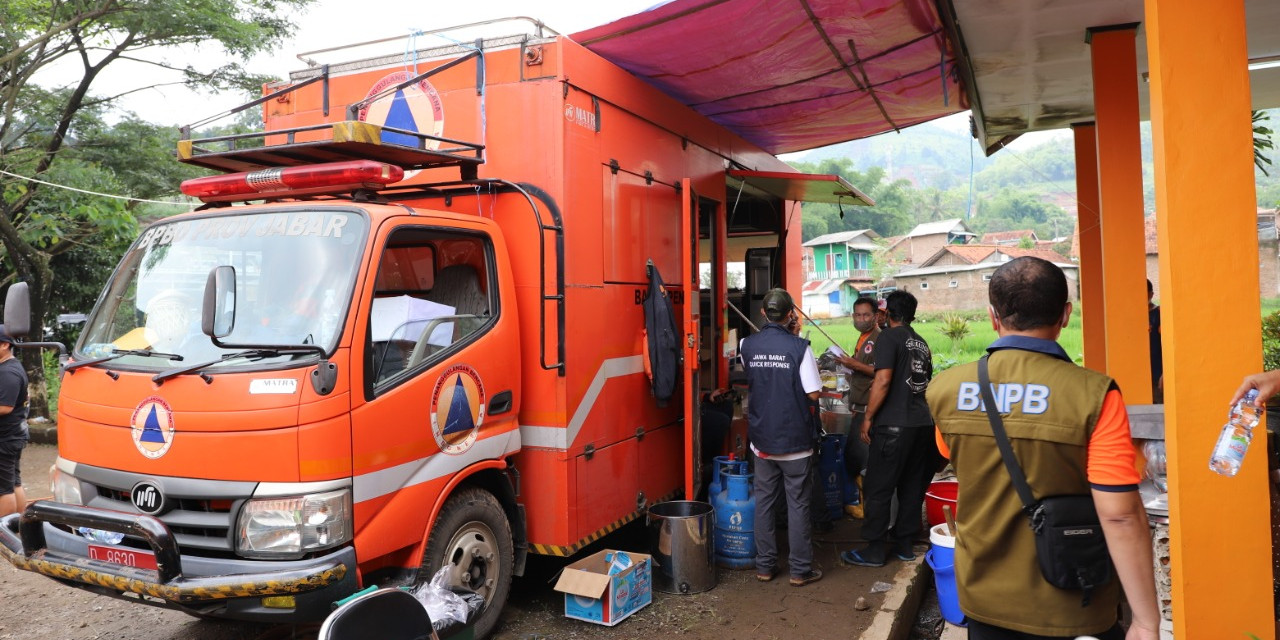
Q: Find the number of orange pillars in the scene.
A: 3